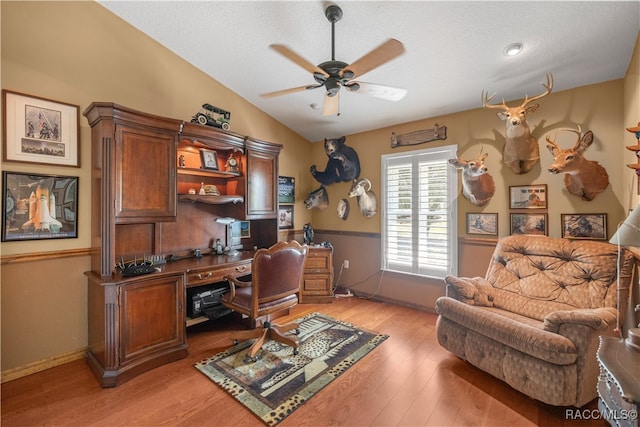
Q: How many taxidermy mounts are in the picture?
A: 7